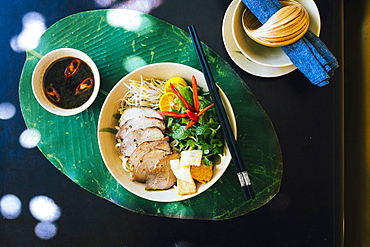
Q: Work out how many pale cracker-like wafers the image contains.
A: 3